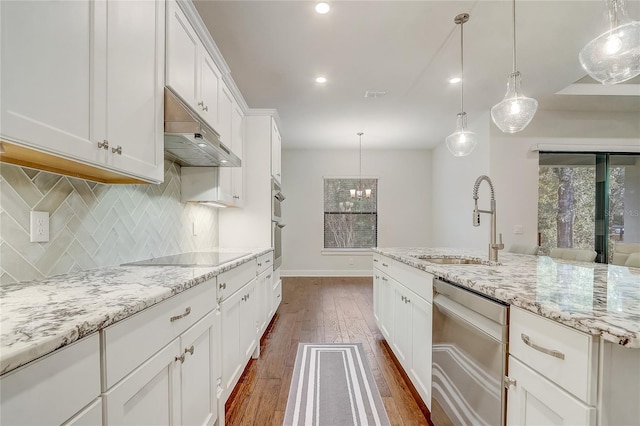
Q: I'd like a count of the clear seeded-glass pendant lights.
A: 3